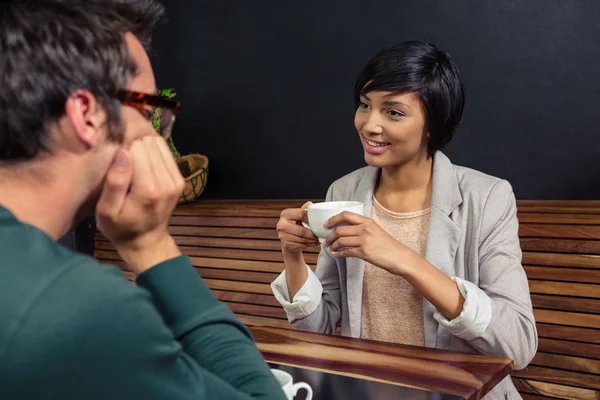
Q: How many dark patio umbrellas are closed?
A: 0